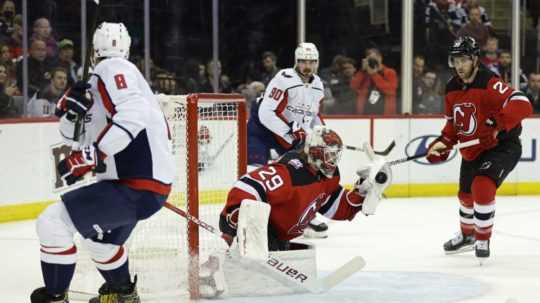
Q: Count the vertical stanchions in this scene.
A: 7